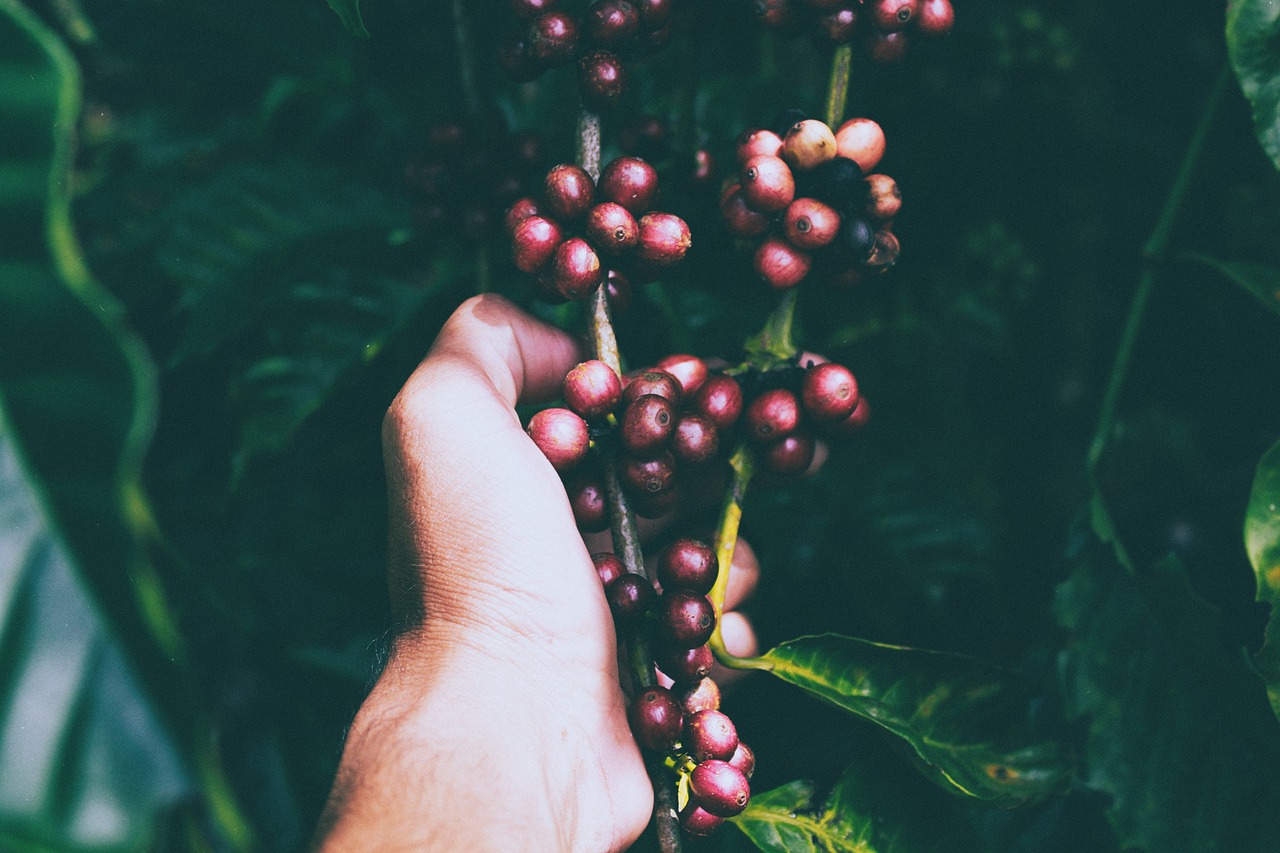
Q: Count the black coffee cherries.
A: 2